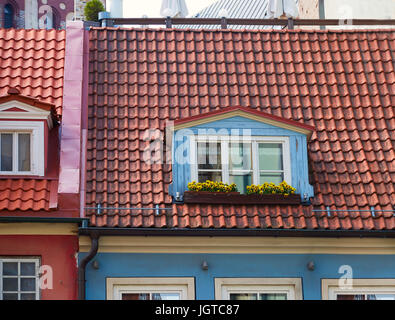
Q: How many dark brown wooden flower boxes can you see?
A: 1